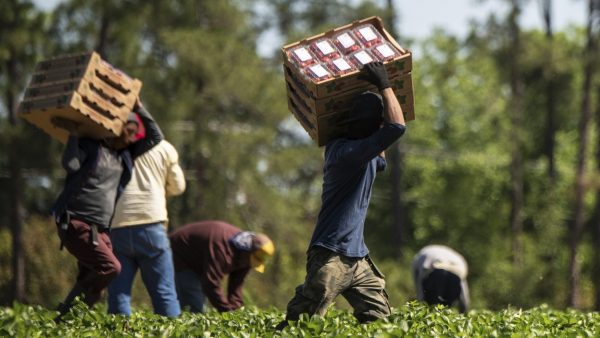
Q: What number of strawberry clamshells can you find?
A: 8